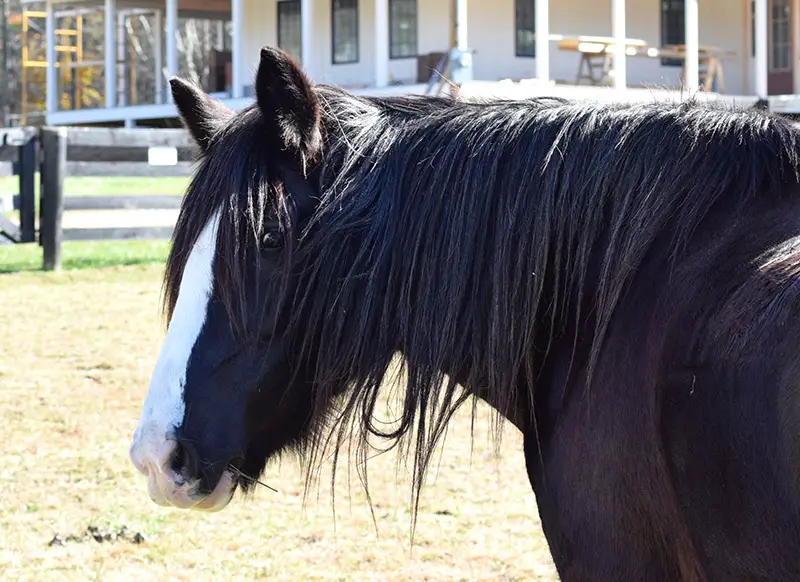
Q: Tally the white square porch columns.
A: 11